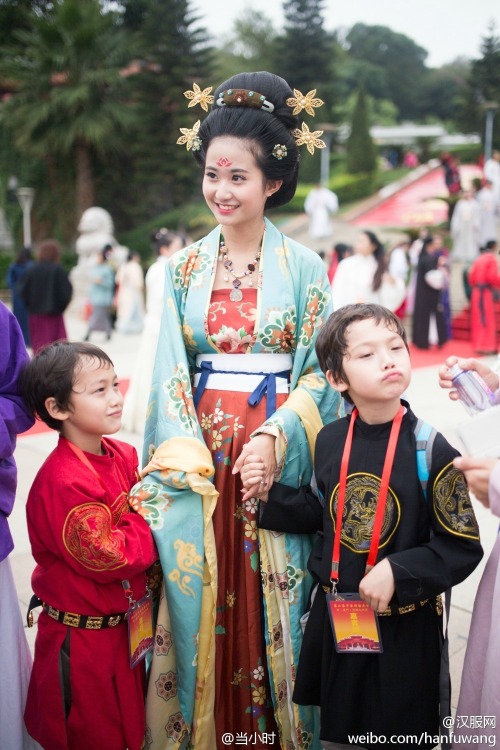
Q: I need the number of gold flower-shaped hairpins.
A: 4